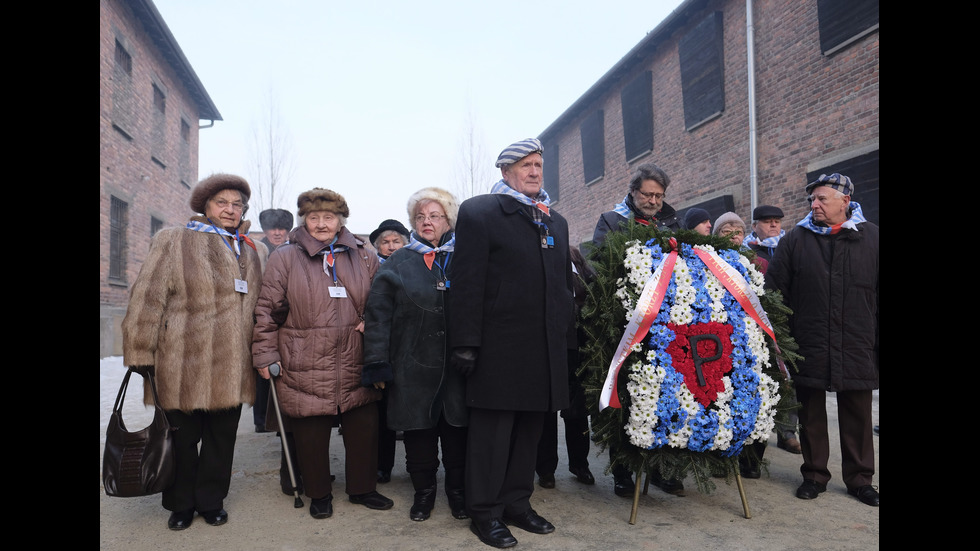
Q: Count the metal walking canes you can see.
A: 1